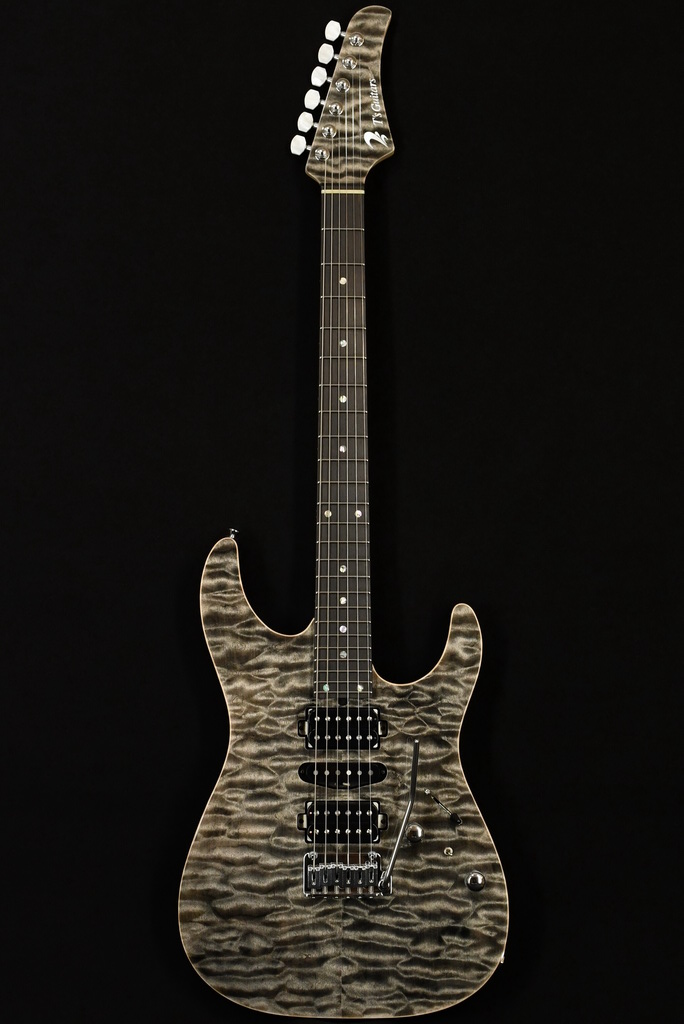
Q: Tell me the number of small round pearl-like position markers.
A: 12